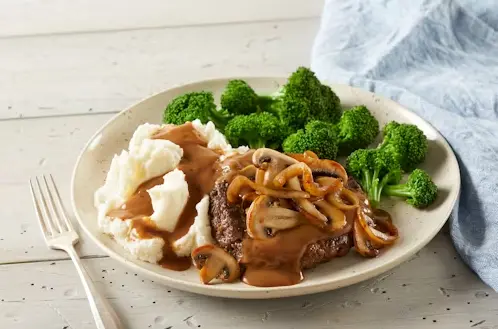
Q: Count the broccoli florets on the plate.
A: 9